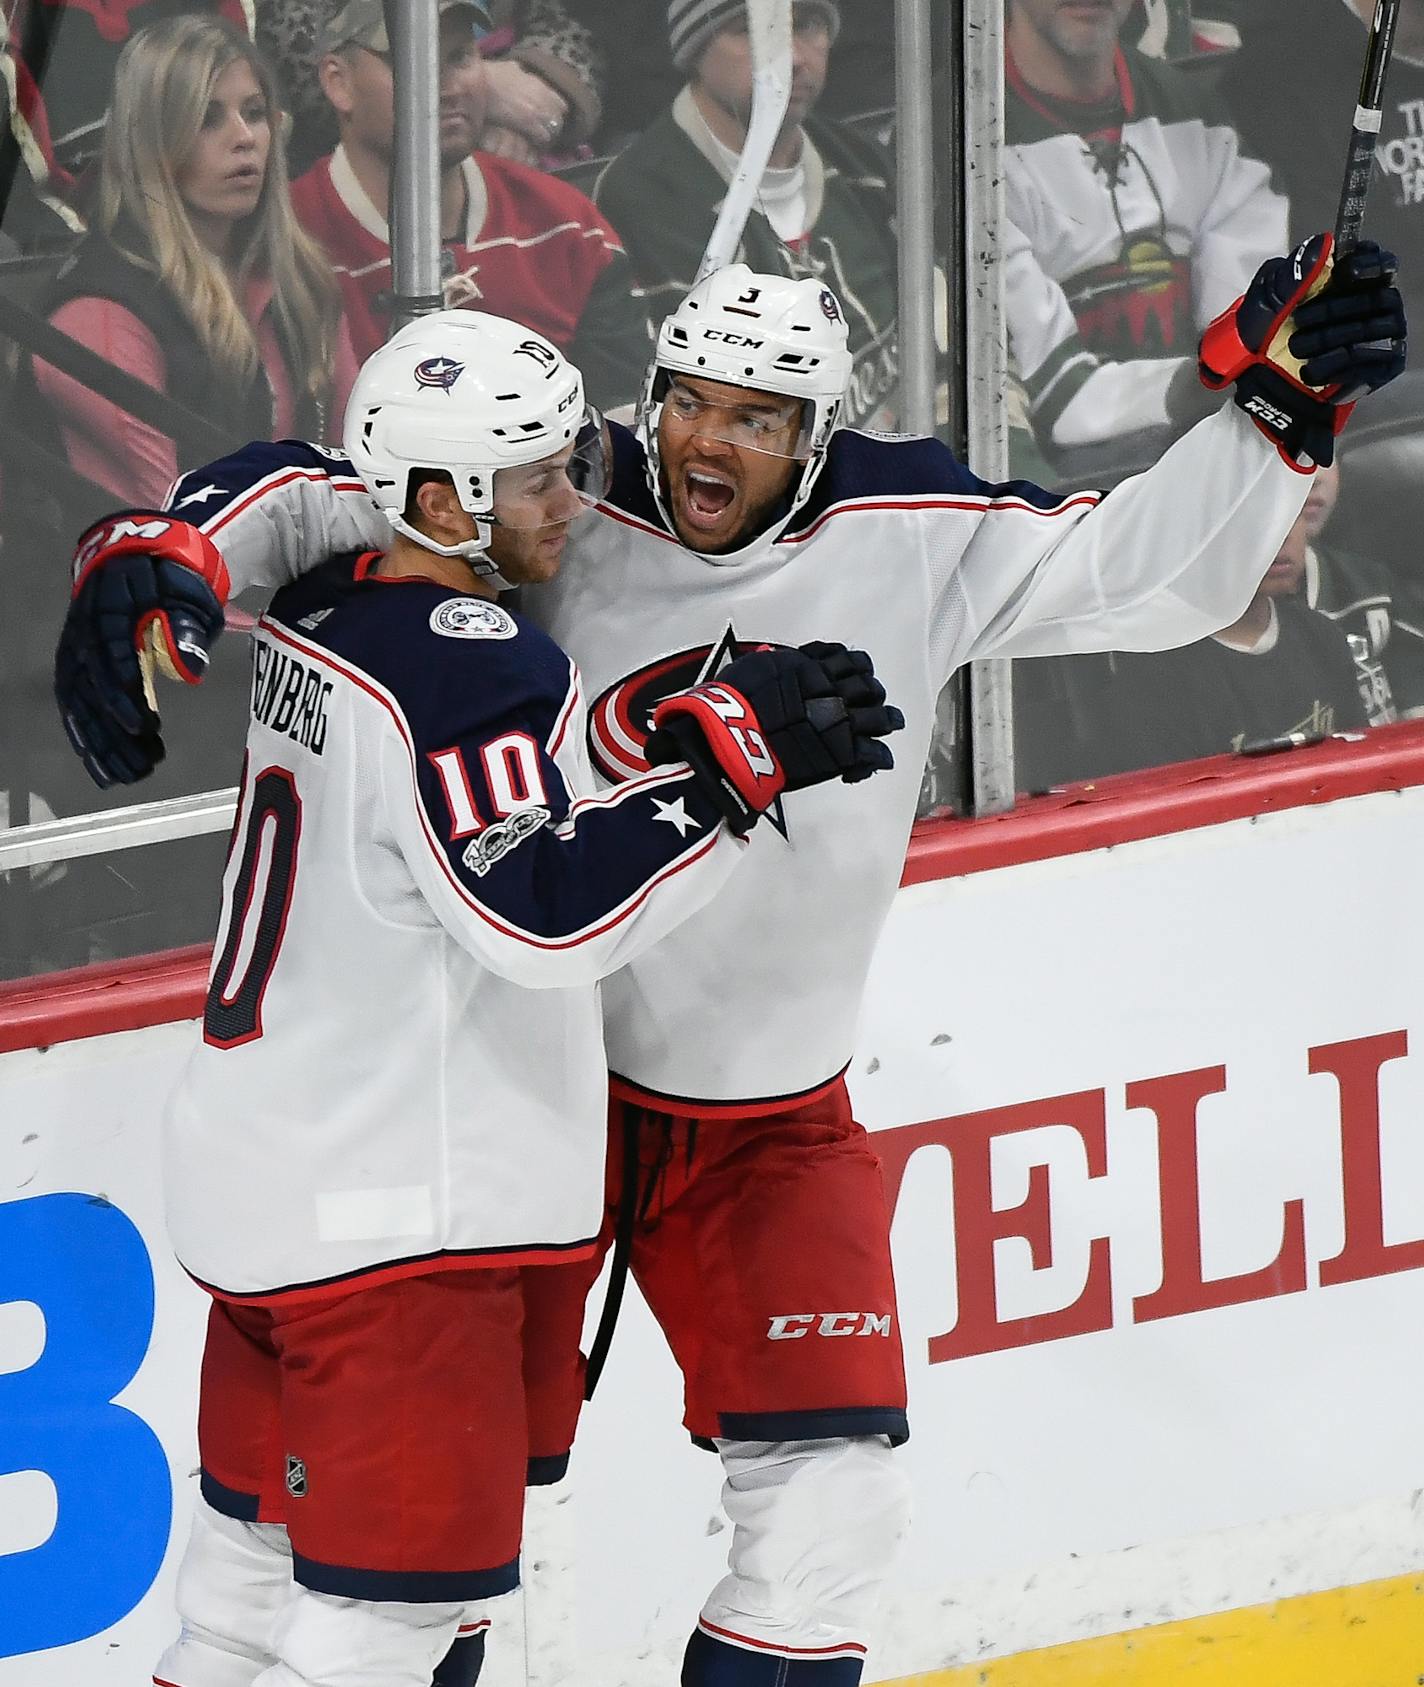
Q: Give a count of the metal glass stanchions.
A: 3